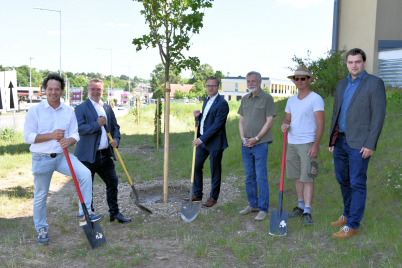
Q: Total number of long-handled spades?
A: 4